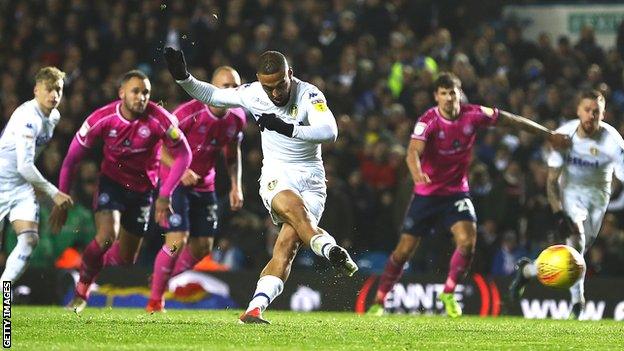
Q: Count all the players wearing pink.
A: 3